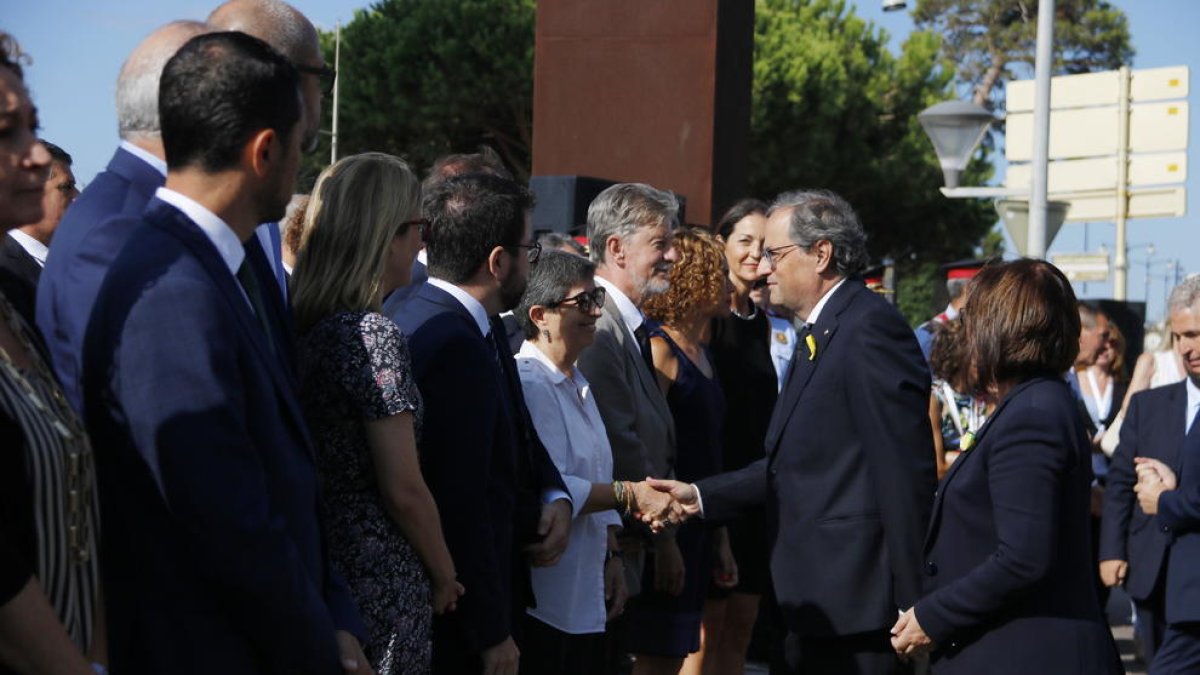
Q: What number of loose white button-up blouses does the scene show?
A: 1